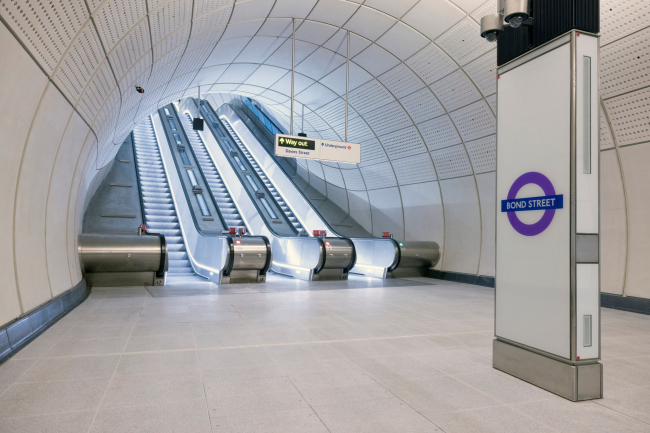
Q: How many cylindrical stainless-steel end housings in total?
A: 4